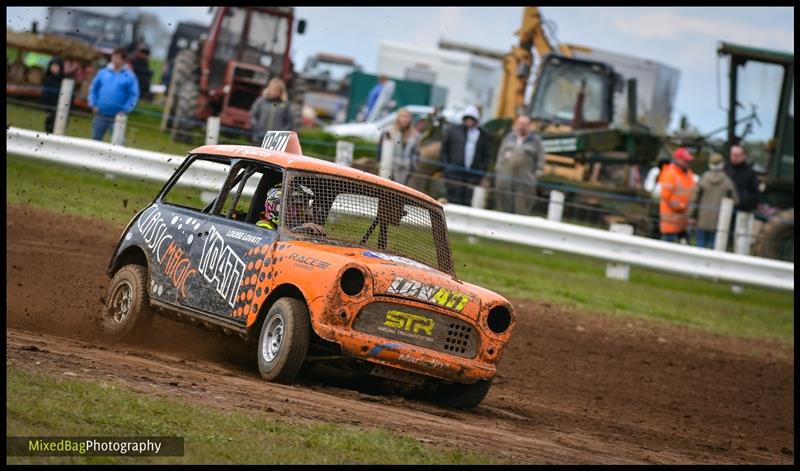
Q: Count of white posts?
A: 10